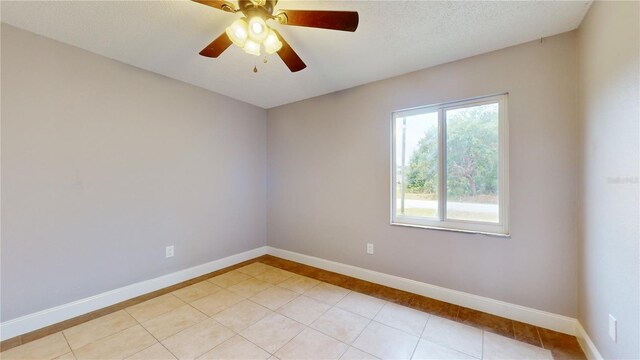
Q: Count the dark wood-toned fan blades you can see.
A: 4